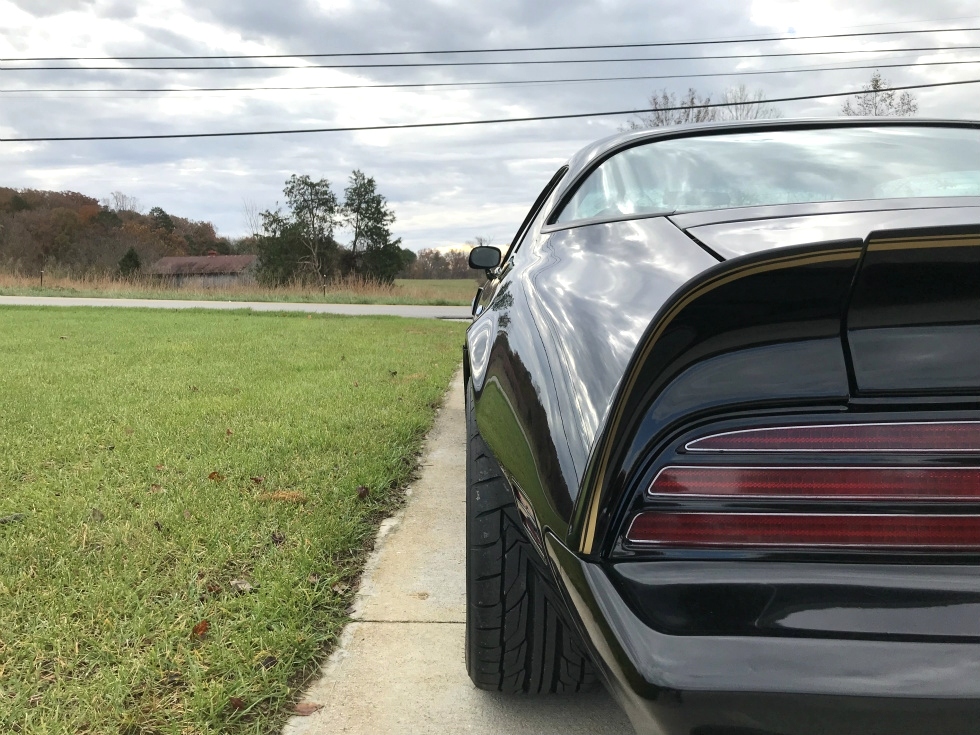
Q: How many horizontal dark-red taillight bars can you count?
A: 3